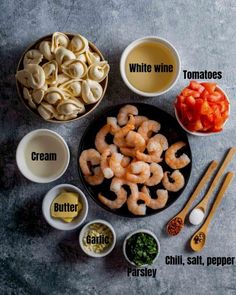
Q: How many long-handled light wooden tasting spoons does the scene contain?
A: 3